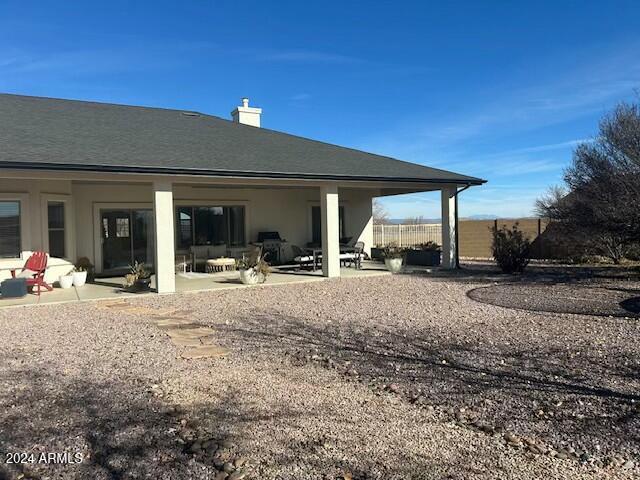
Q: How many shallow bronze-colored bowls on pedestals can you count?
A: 0